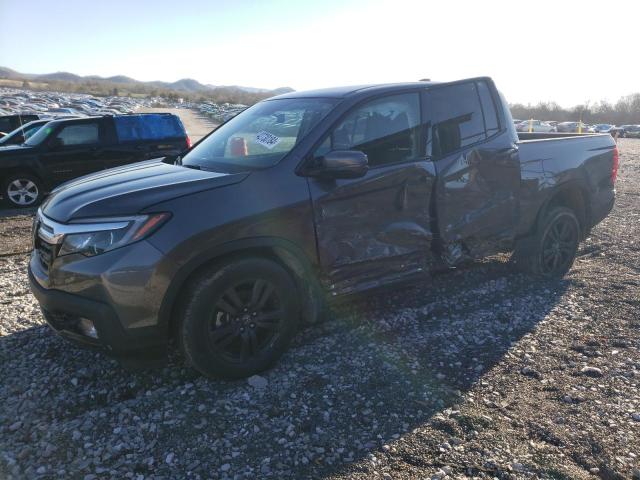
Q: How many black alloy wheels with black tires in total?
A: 2